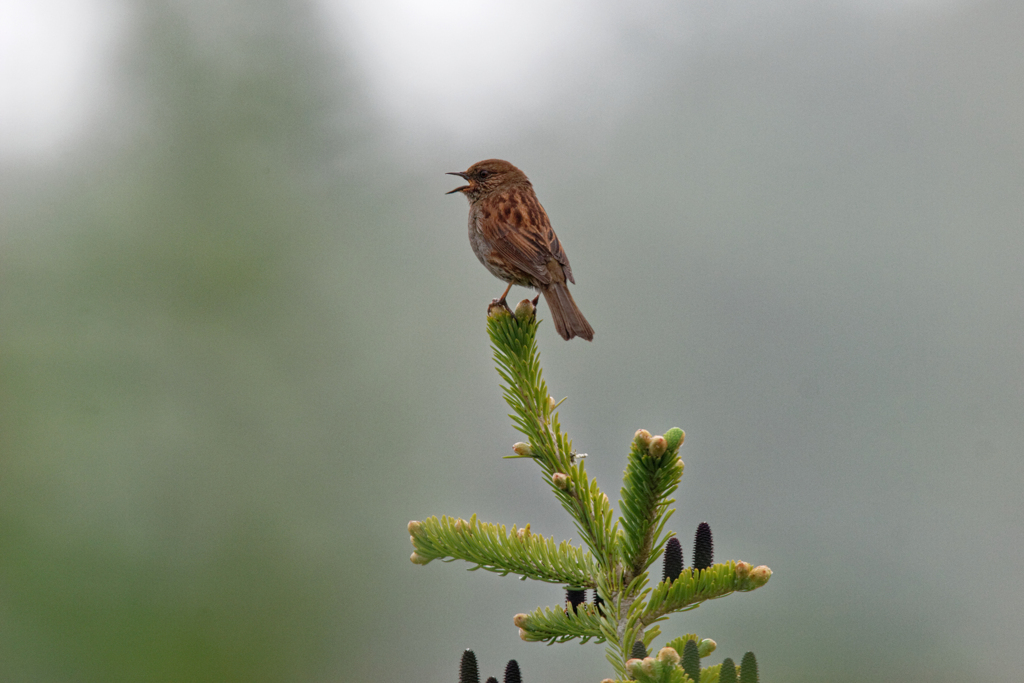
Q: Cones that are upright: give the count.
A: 11